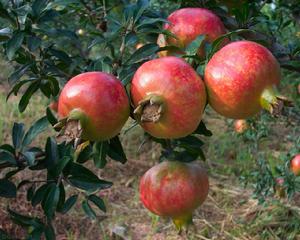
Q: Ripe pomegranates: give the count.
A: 5